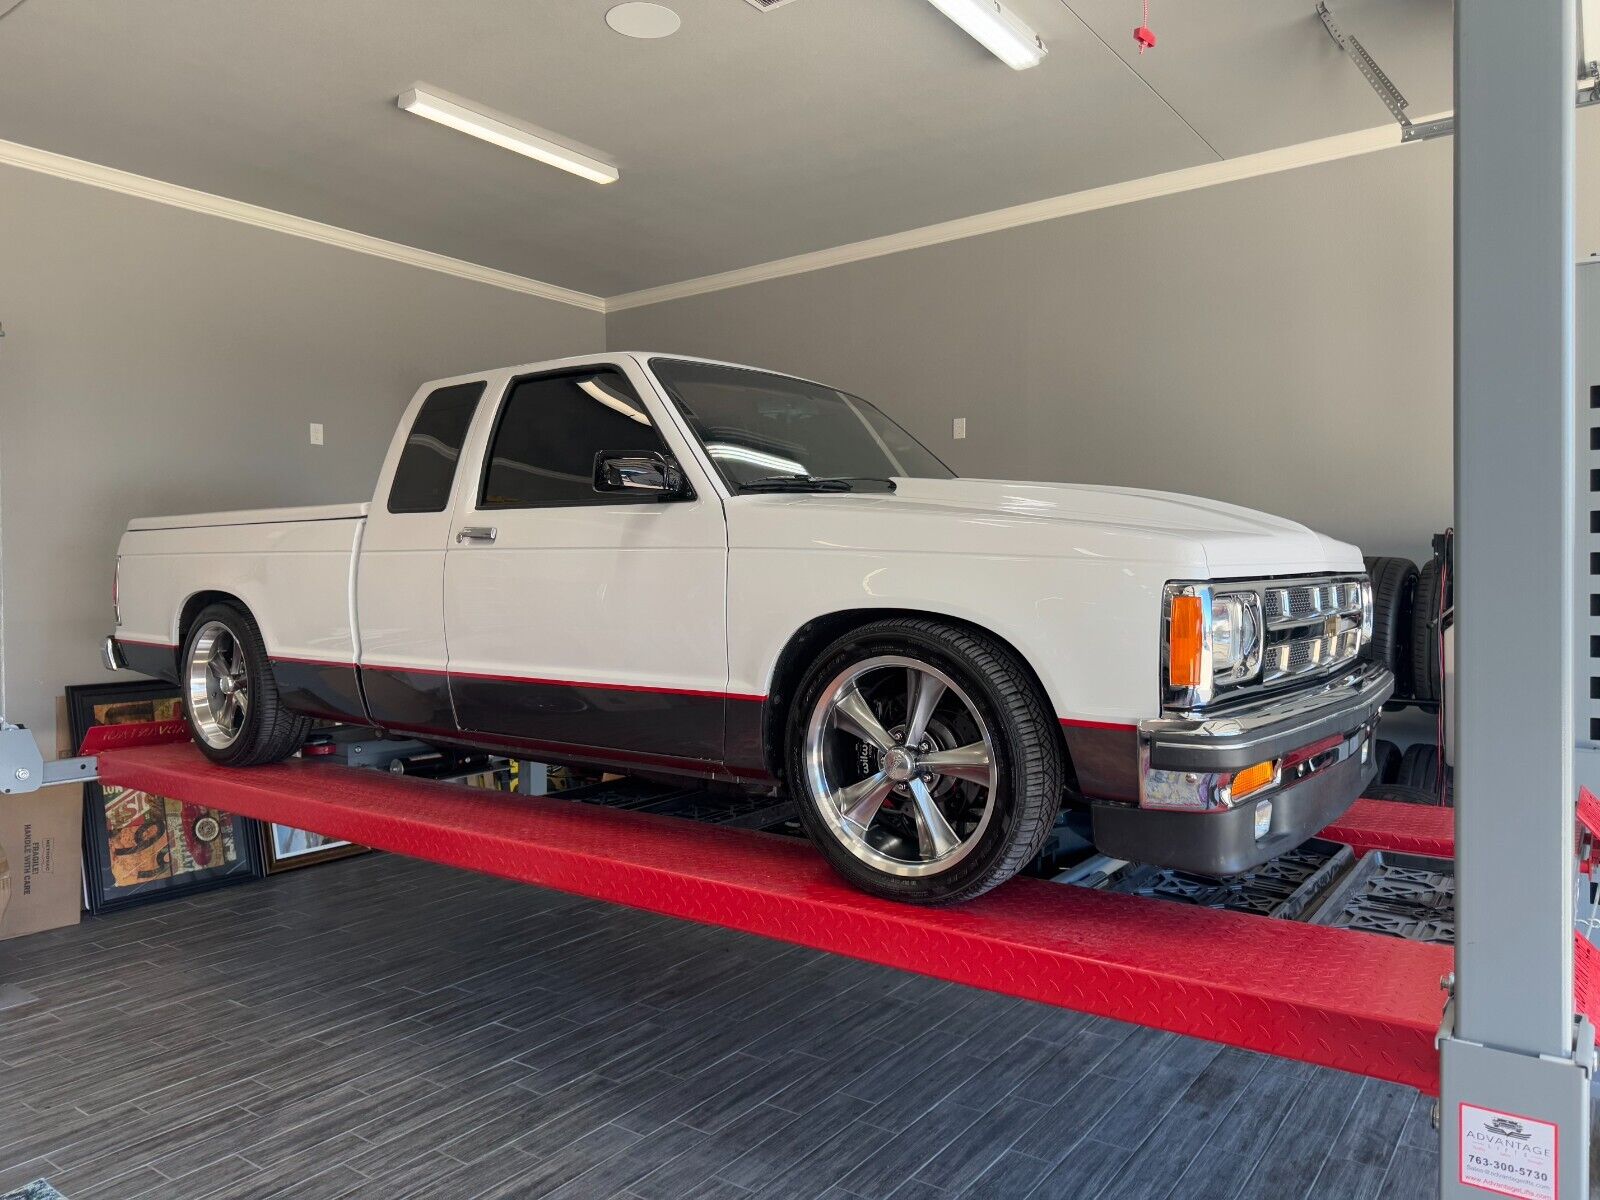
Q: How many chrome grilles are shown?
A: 1